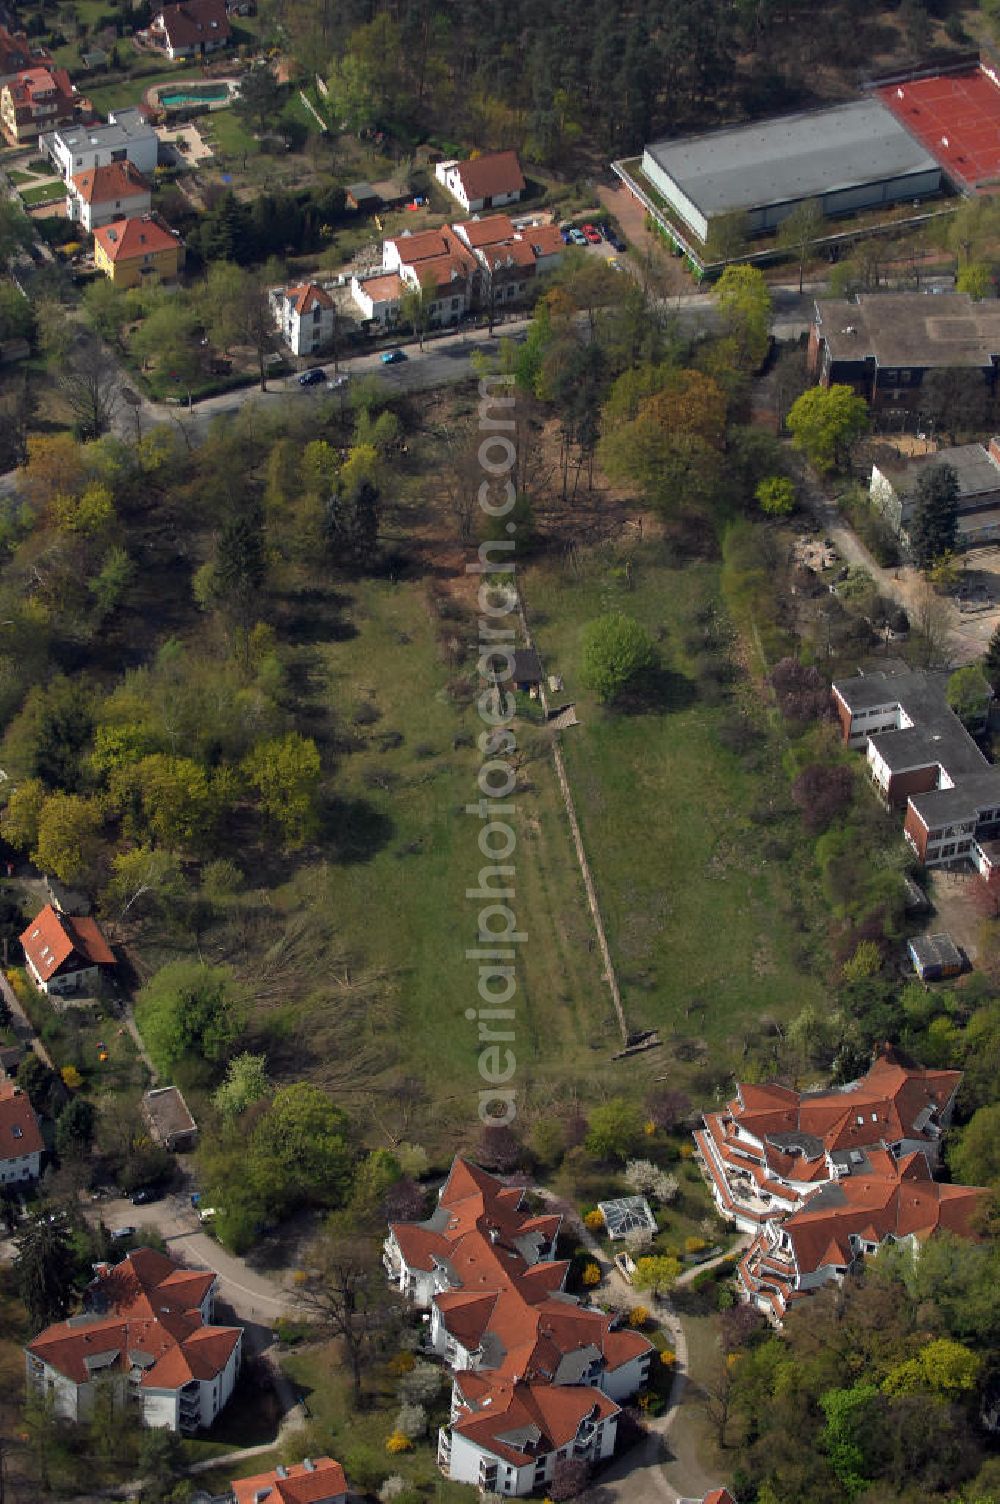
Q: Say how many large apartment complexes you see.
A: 3